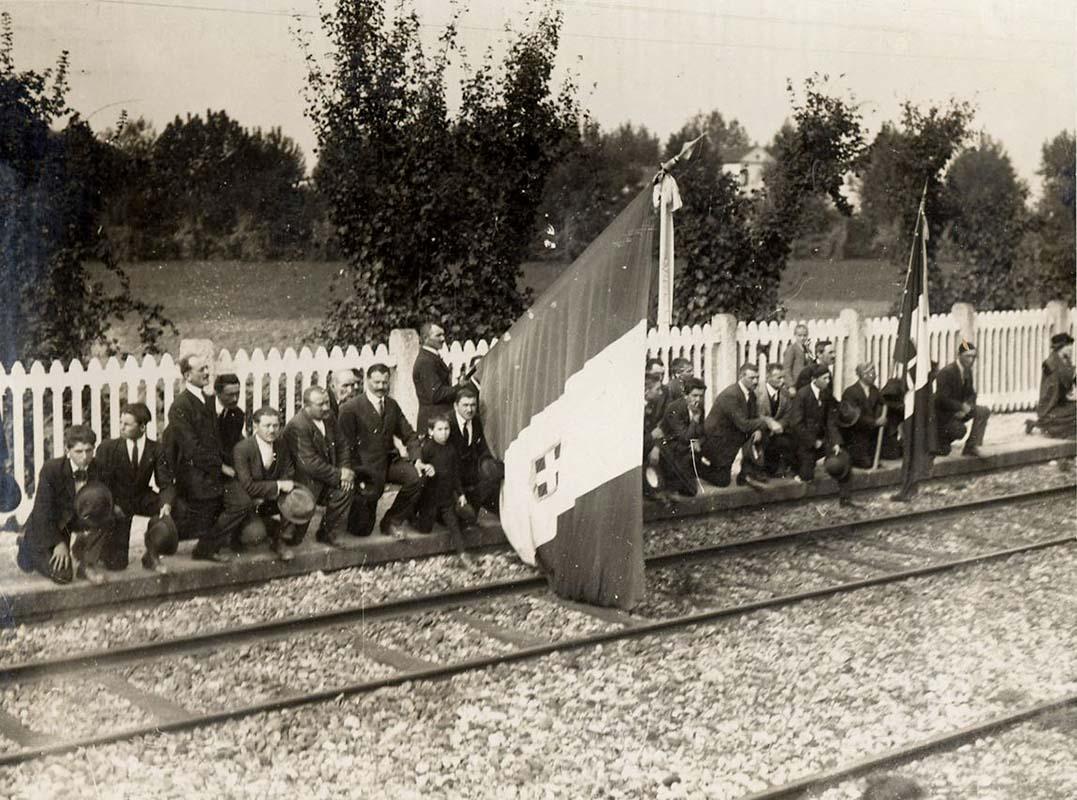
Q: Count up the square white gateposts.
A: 6